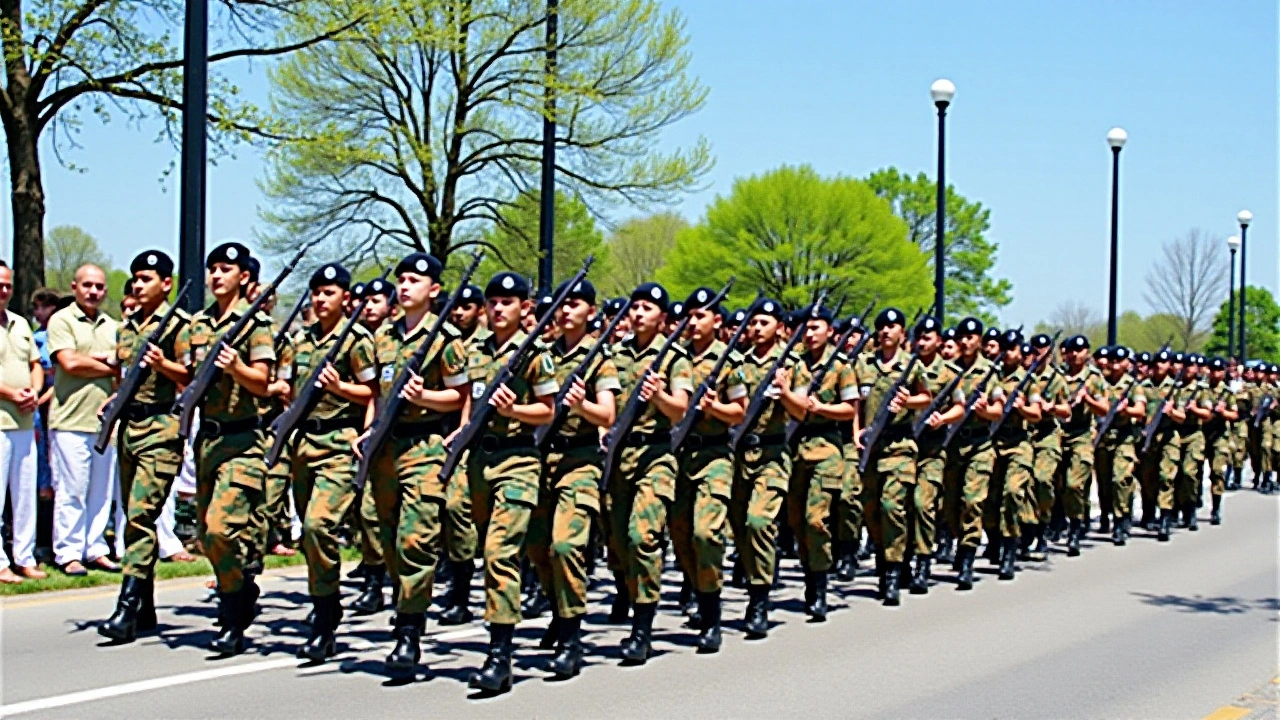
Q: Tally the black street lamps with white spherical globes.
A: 4